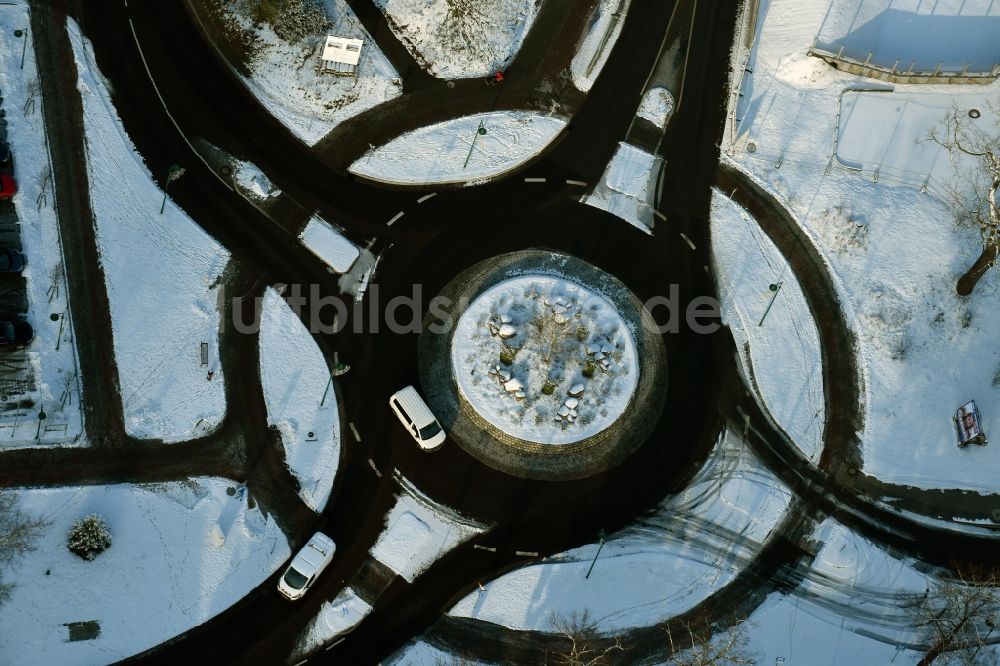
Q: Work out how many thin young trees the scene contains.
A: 4